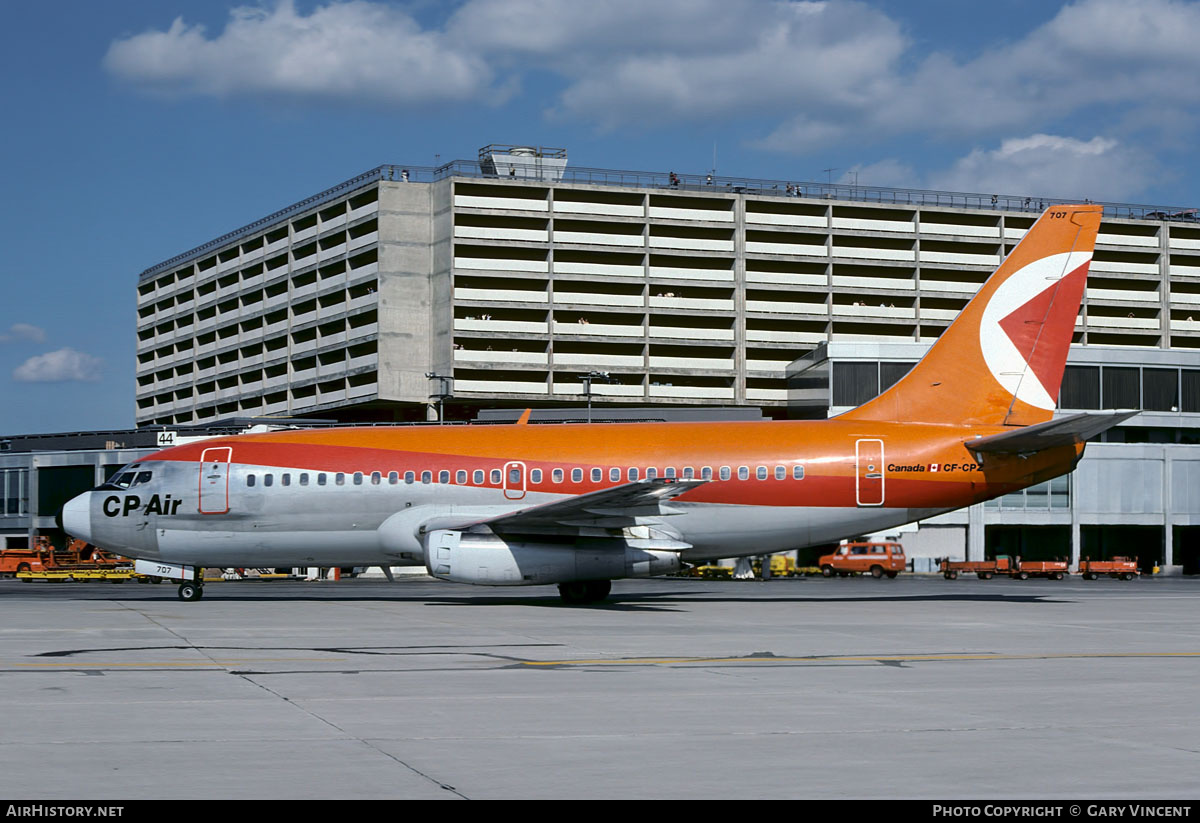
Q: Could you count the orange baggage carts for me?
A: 3